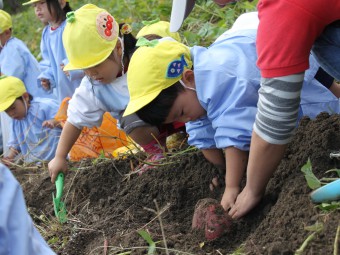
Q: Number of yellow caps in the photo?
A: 6